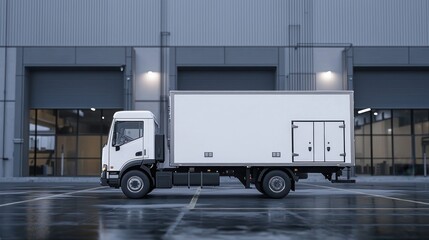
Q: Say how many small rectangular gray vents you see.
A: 2